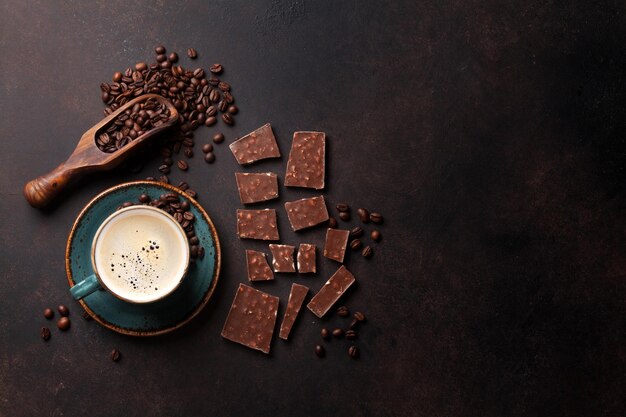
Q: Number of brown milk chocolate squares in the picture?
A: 12